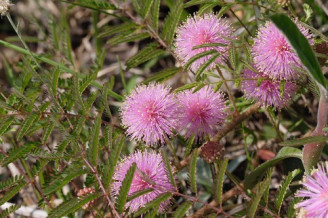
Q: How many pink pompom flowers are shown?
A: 7